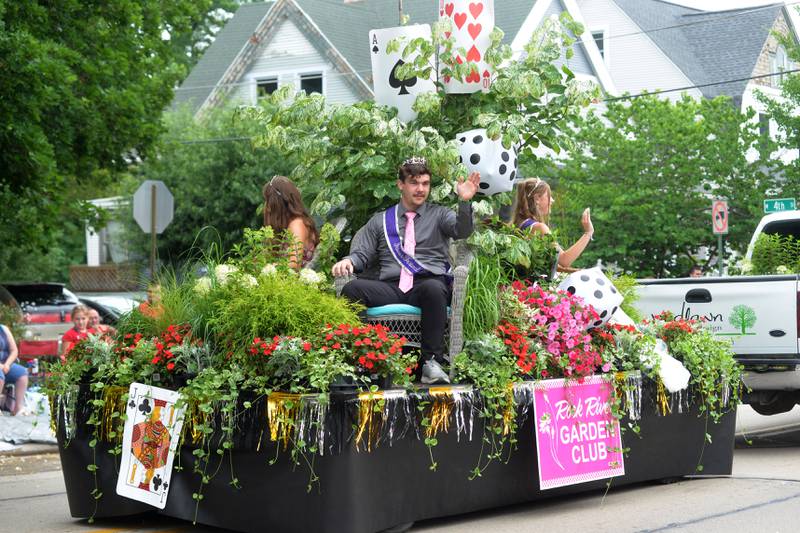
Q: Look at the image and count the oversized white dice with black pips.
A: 2